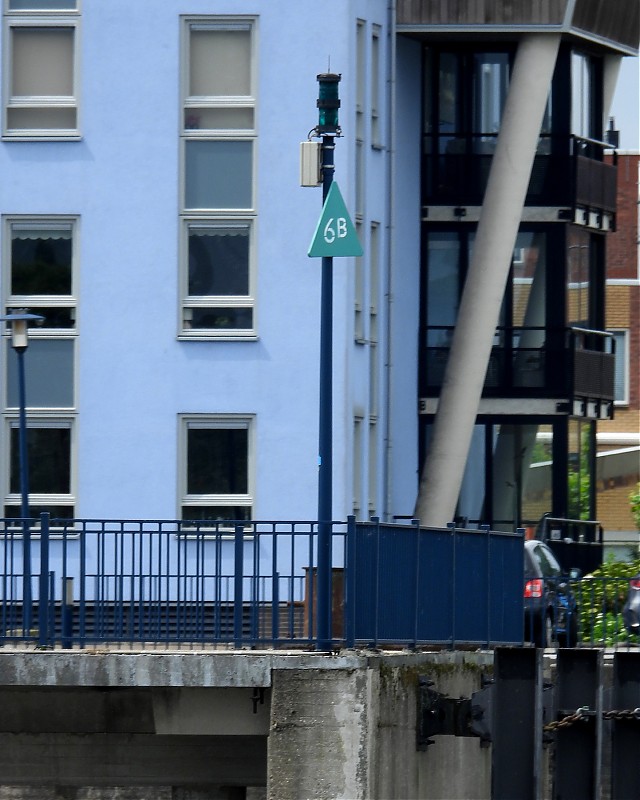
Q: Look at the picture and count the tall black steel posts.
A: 3